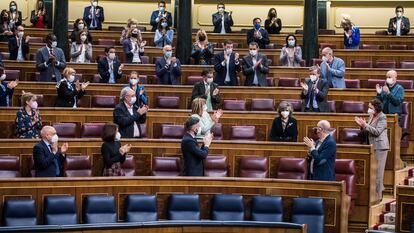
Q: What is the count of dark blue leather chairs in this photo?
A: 8